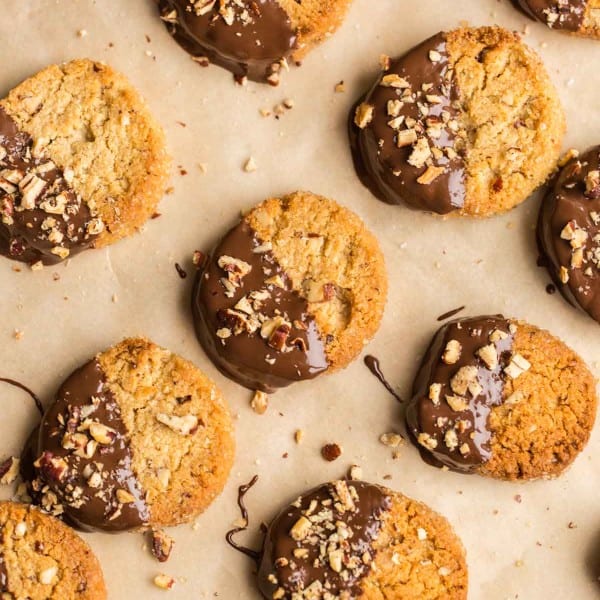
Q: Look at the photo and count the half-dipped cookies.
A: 10